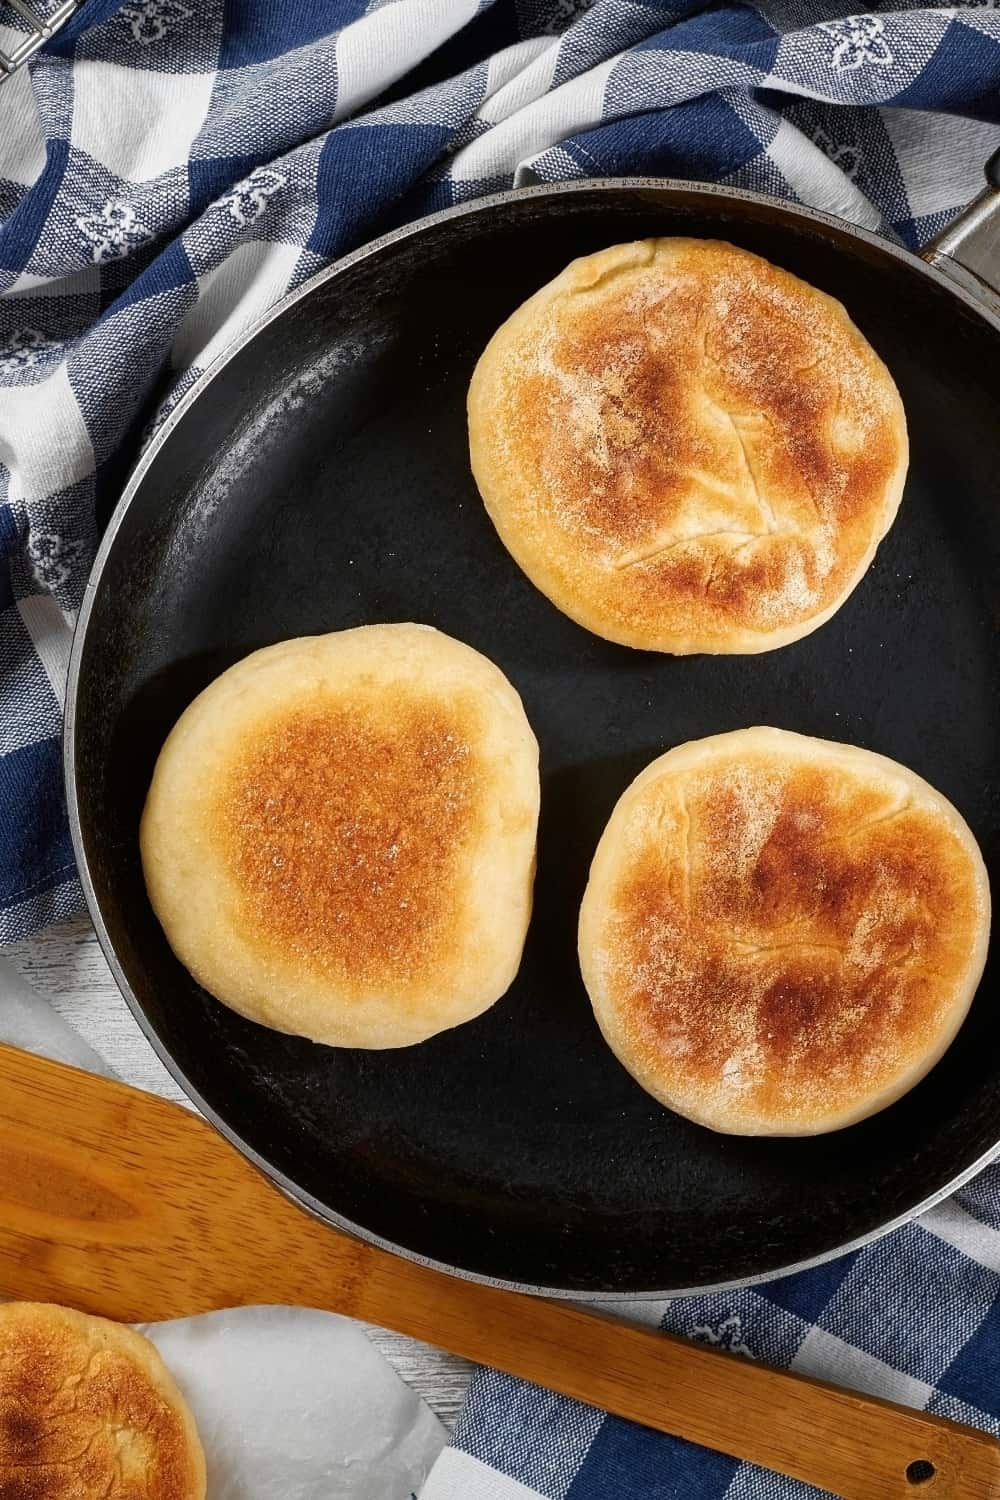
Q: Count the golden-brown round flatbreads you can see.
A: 4